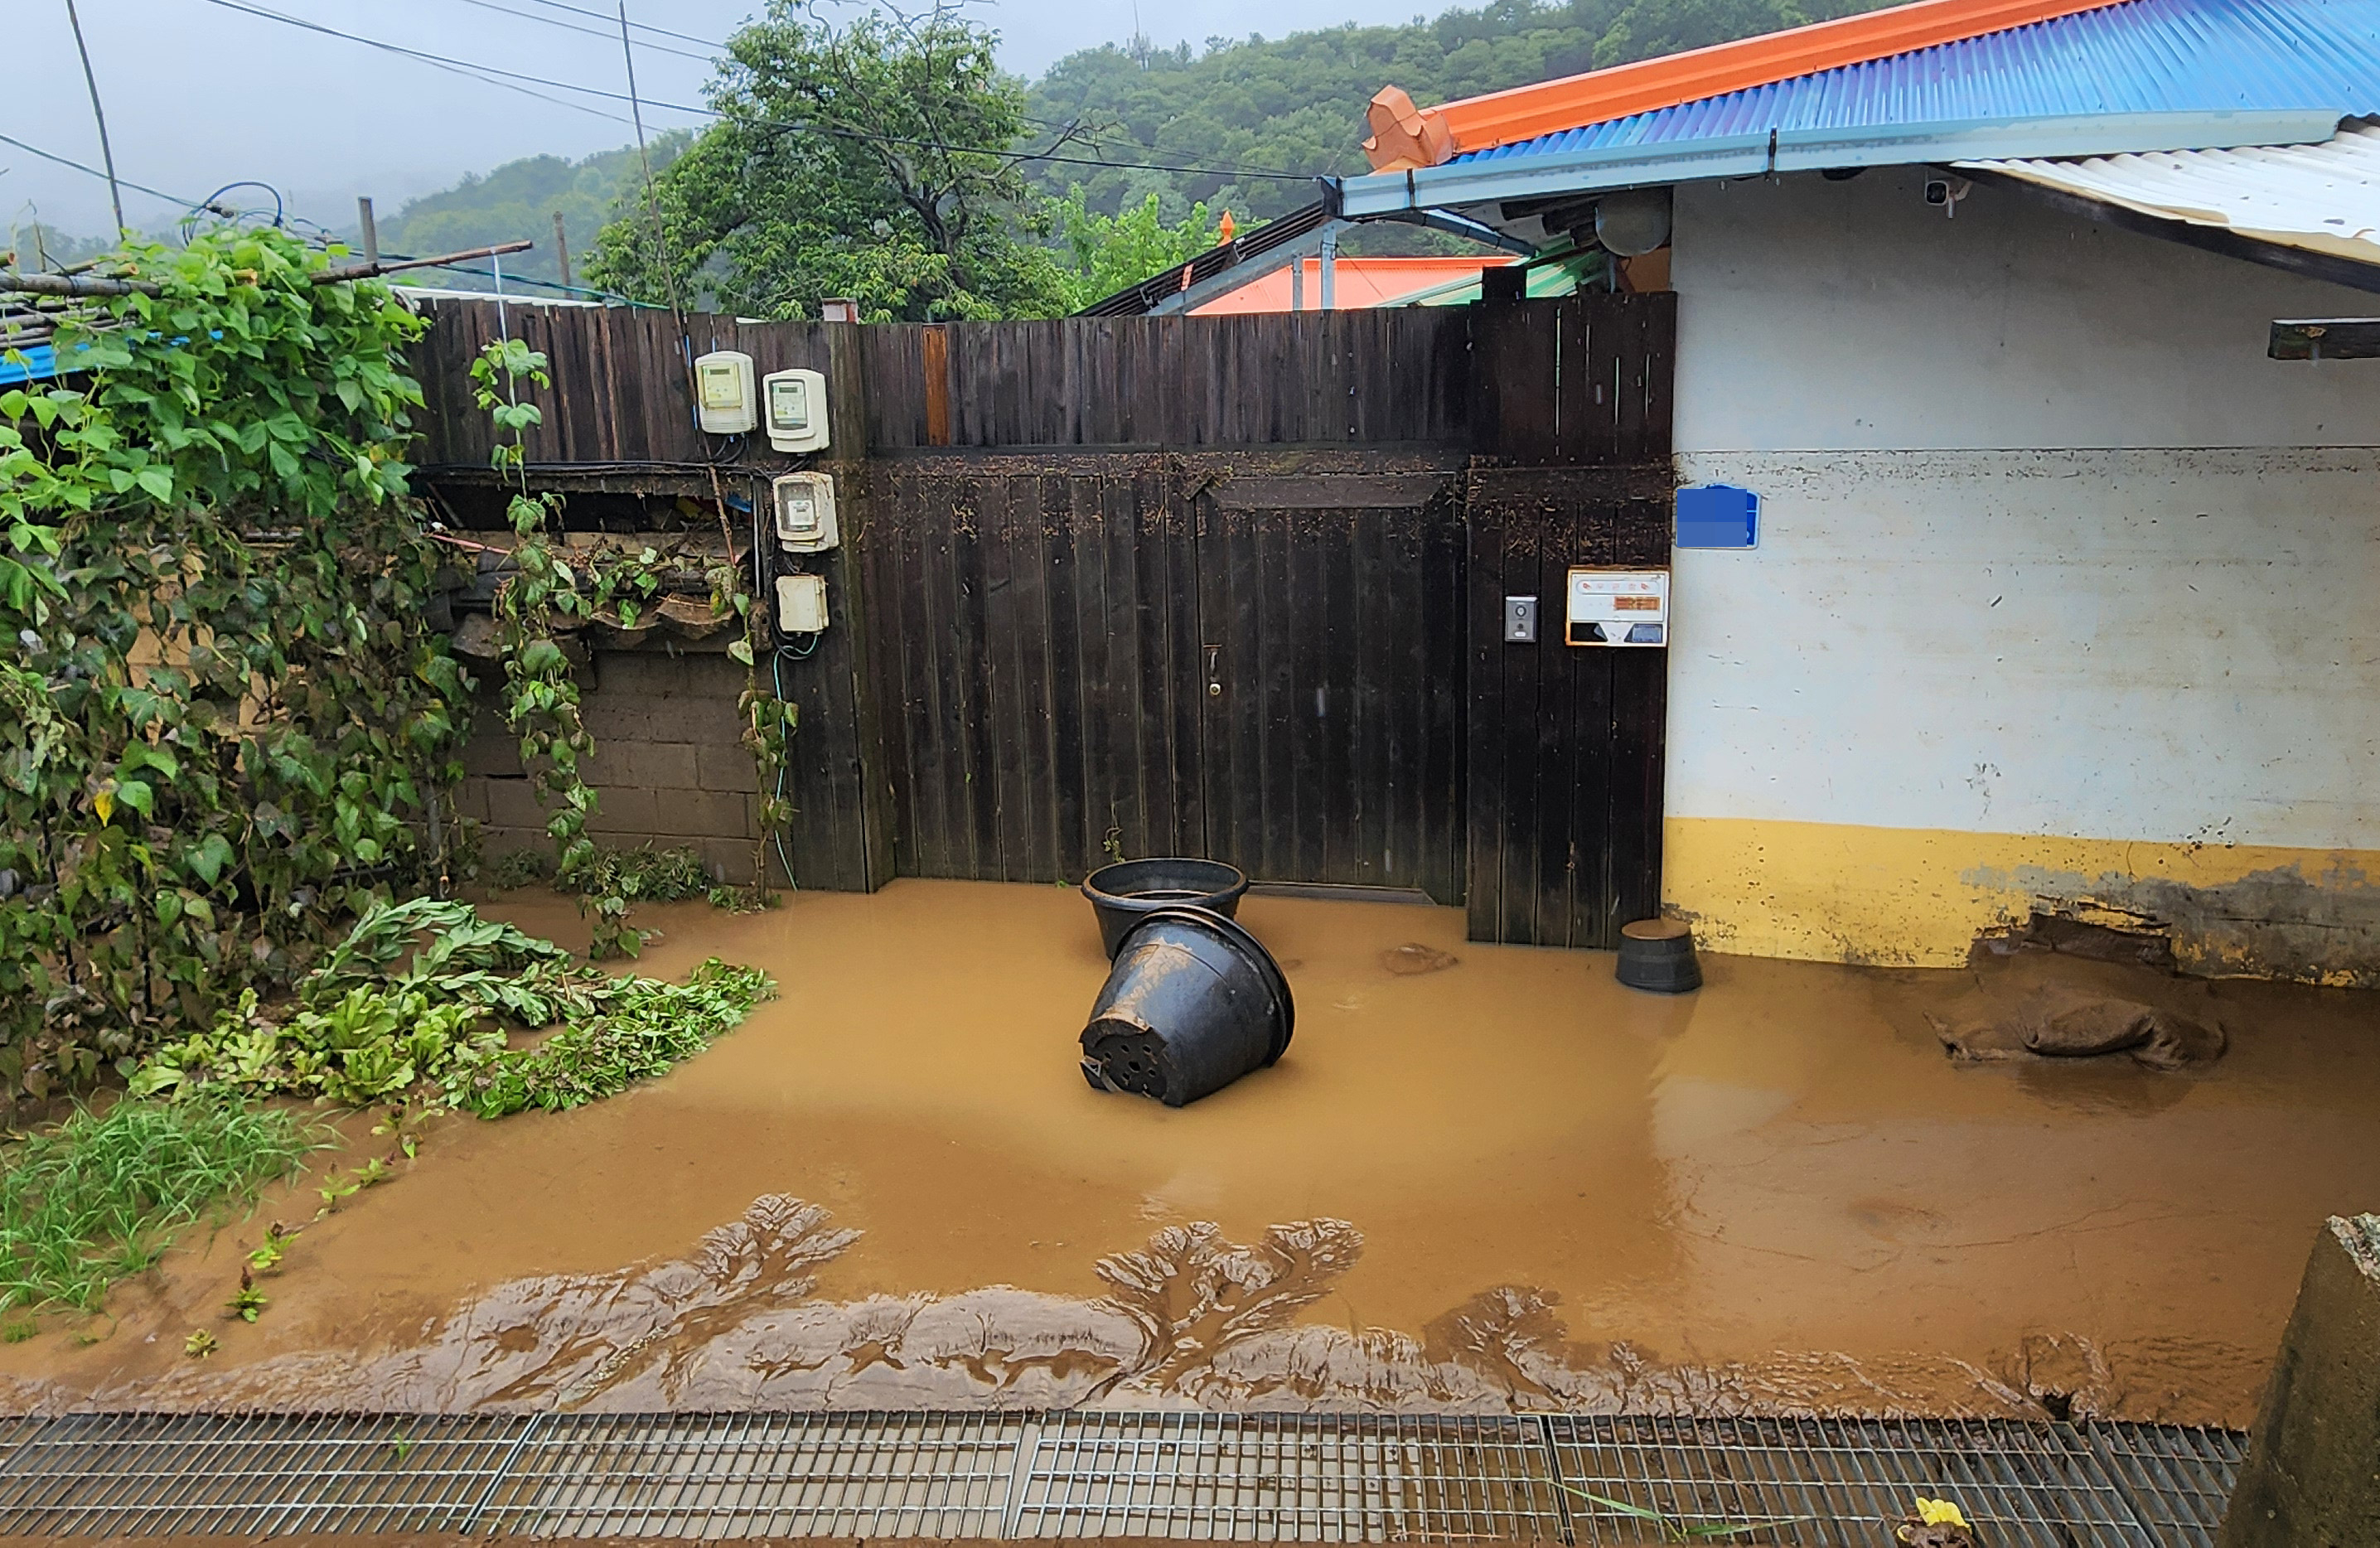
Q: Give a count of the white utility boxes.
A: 4